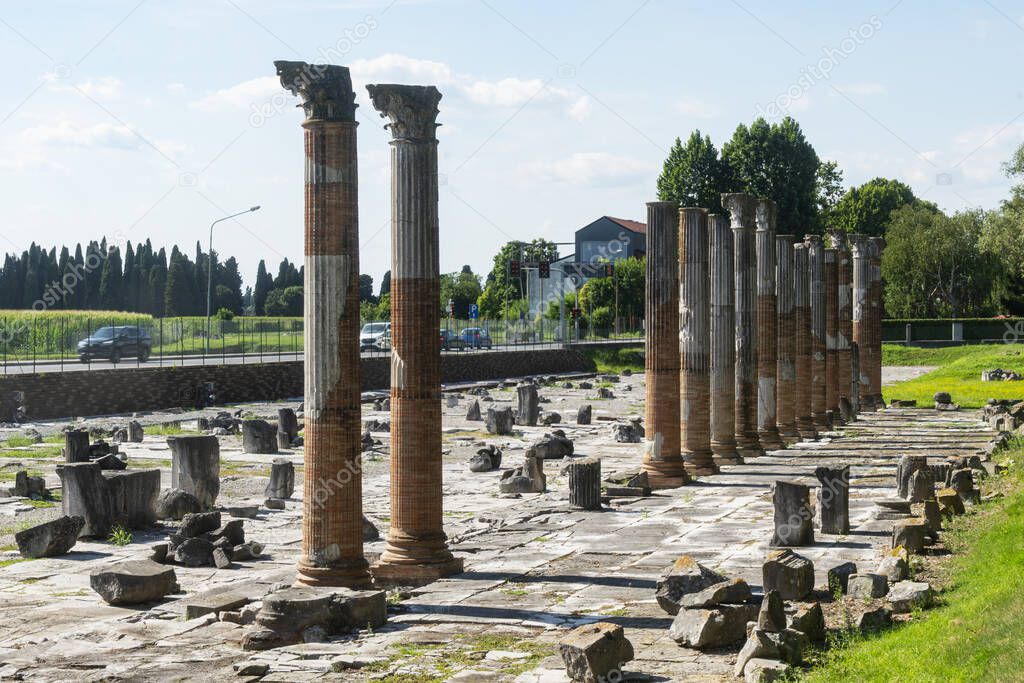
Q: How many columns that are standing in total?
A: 14